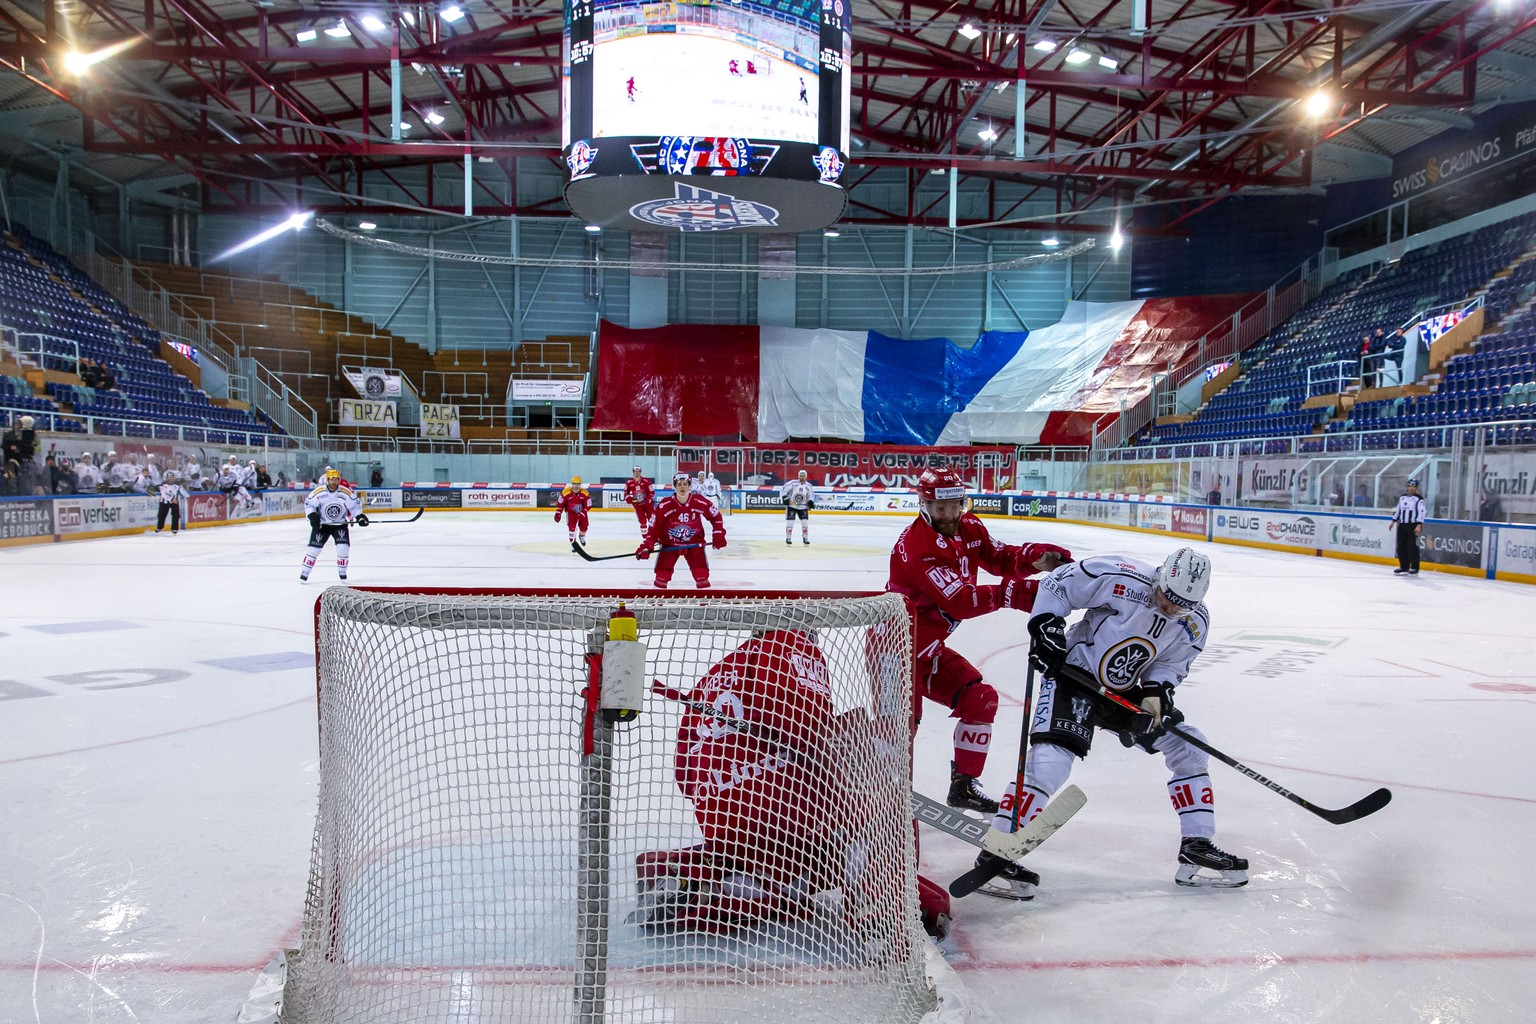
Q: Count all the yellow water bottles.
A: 1